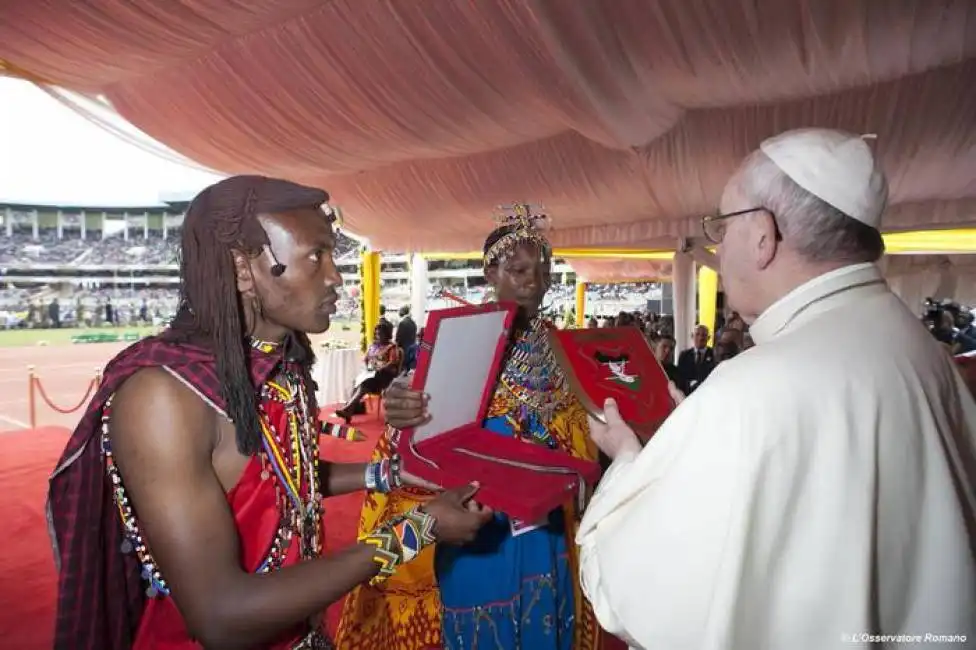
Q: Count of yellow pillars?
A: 3